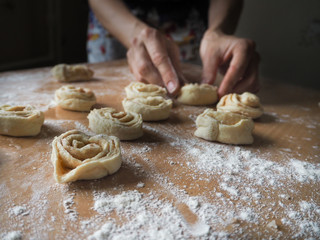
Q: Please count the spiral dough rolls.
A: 10